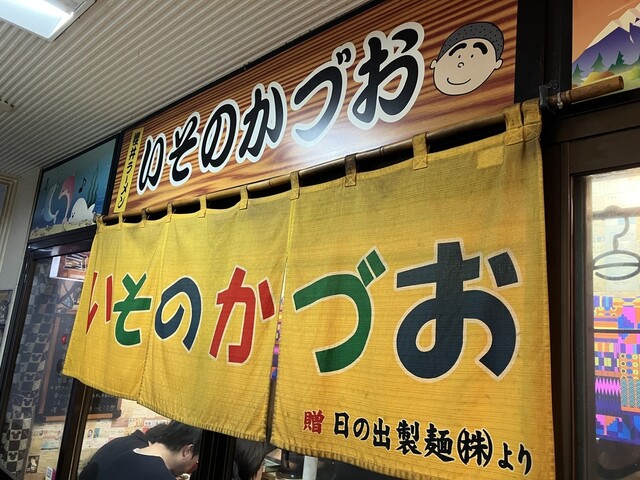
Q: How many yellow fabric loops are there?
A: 11